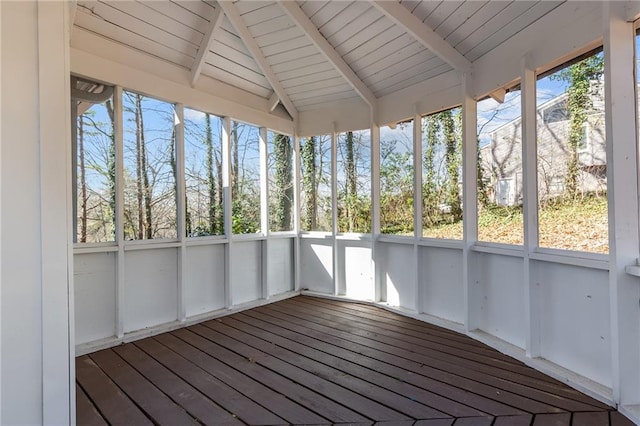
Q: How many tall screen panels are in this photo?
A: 11